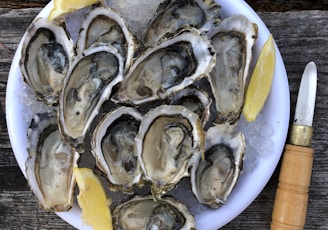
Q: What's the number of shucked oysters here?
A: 12